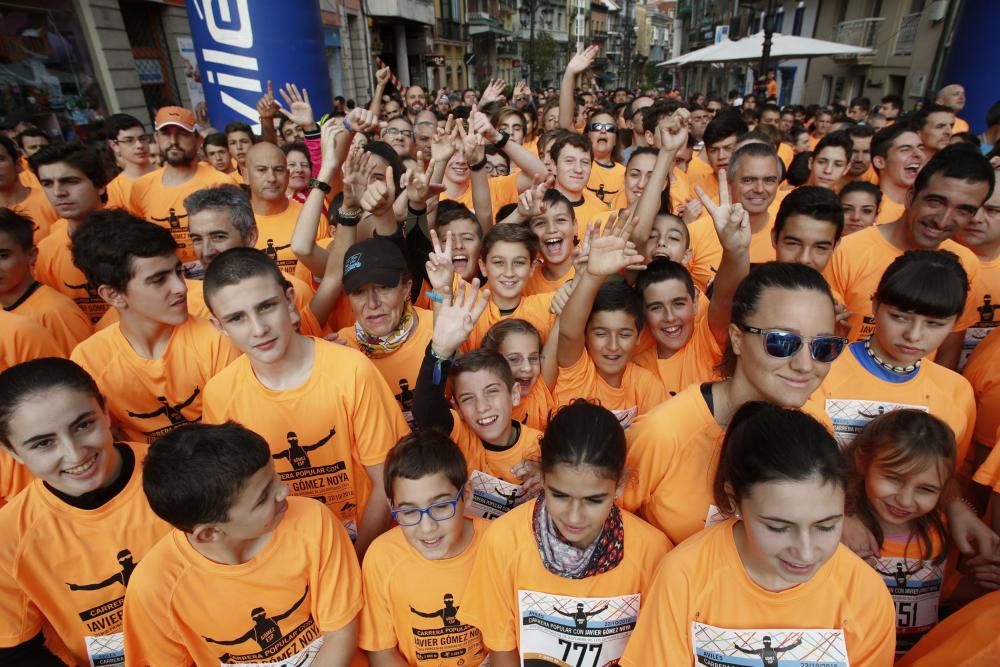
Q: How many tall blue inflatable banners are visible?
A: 2